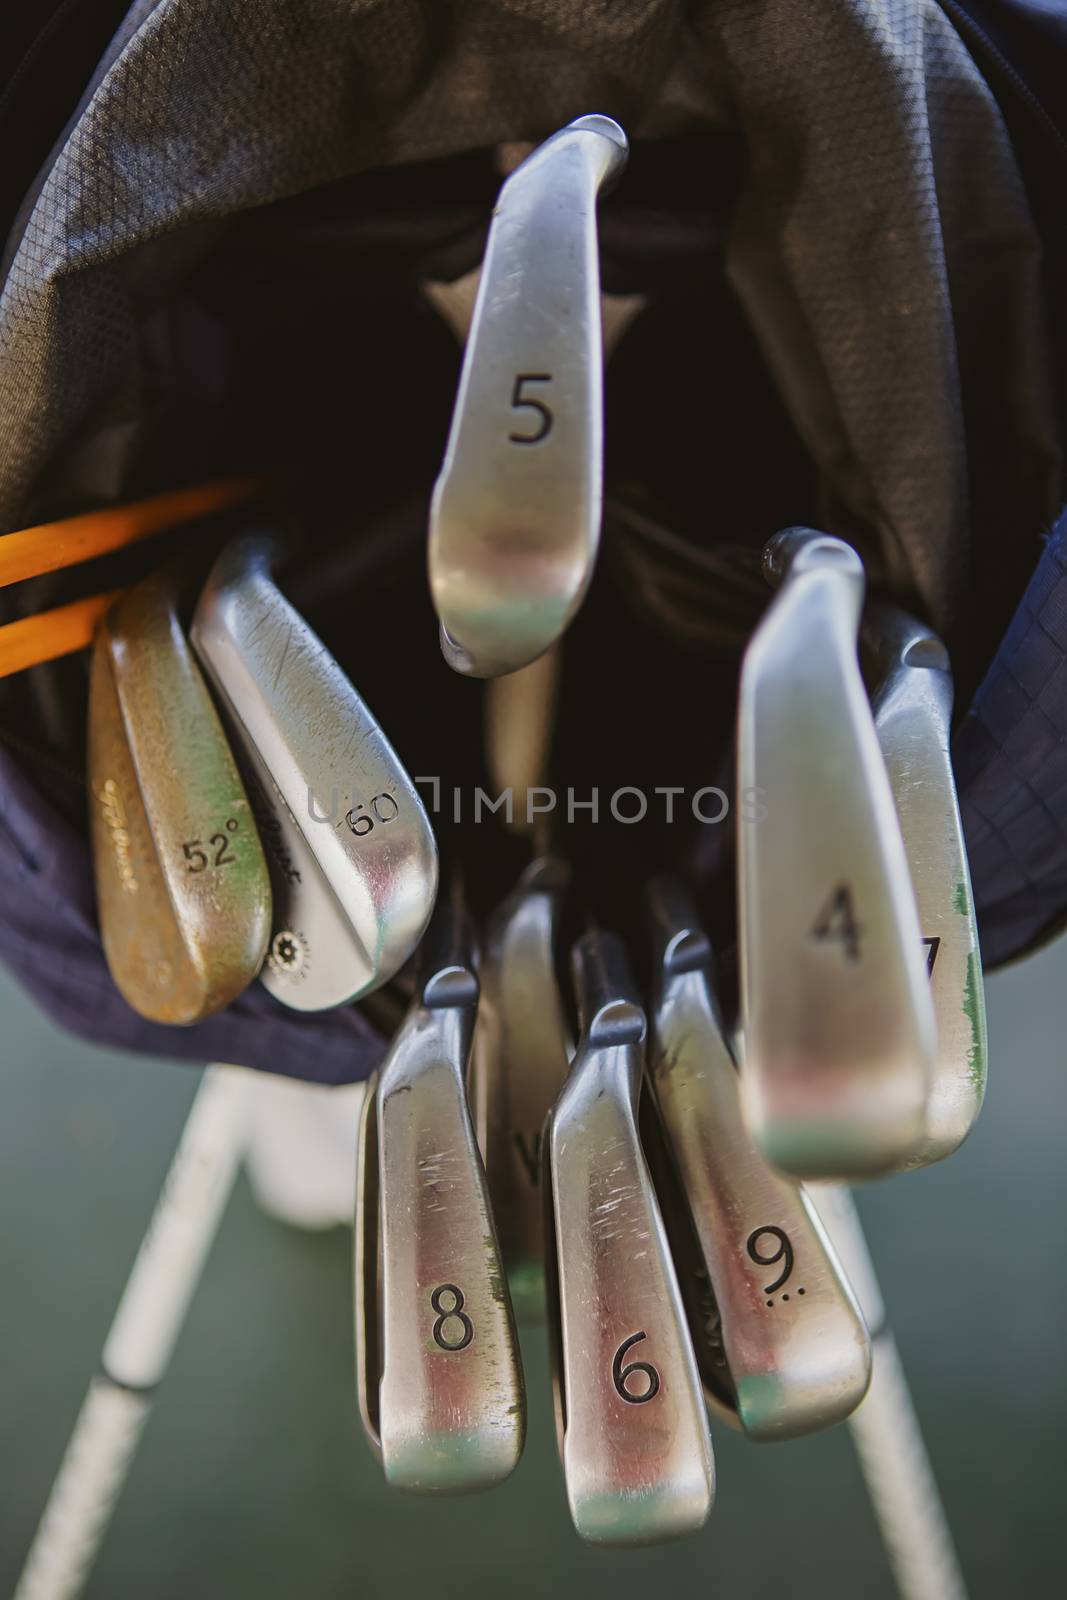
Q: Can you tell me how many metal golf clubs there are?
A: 9